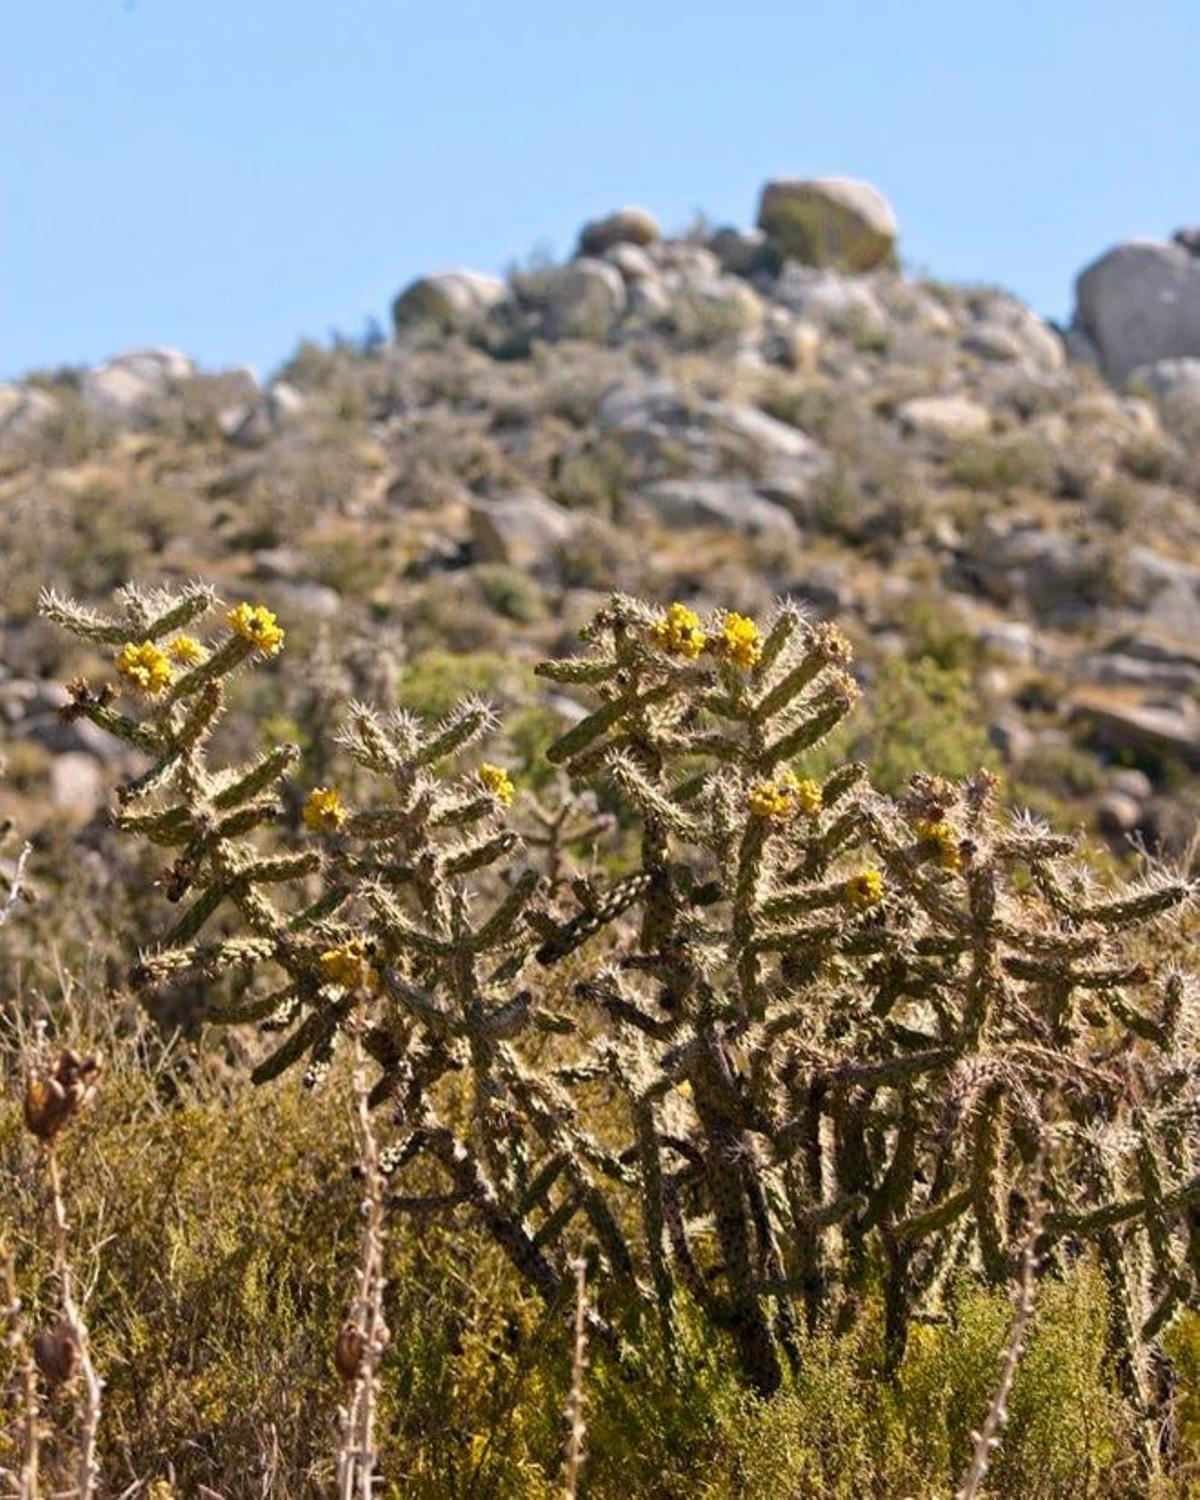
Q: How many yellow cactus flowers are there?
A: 12